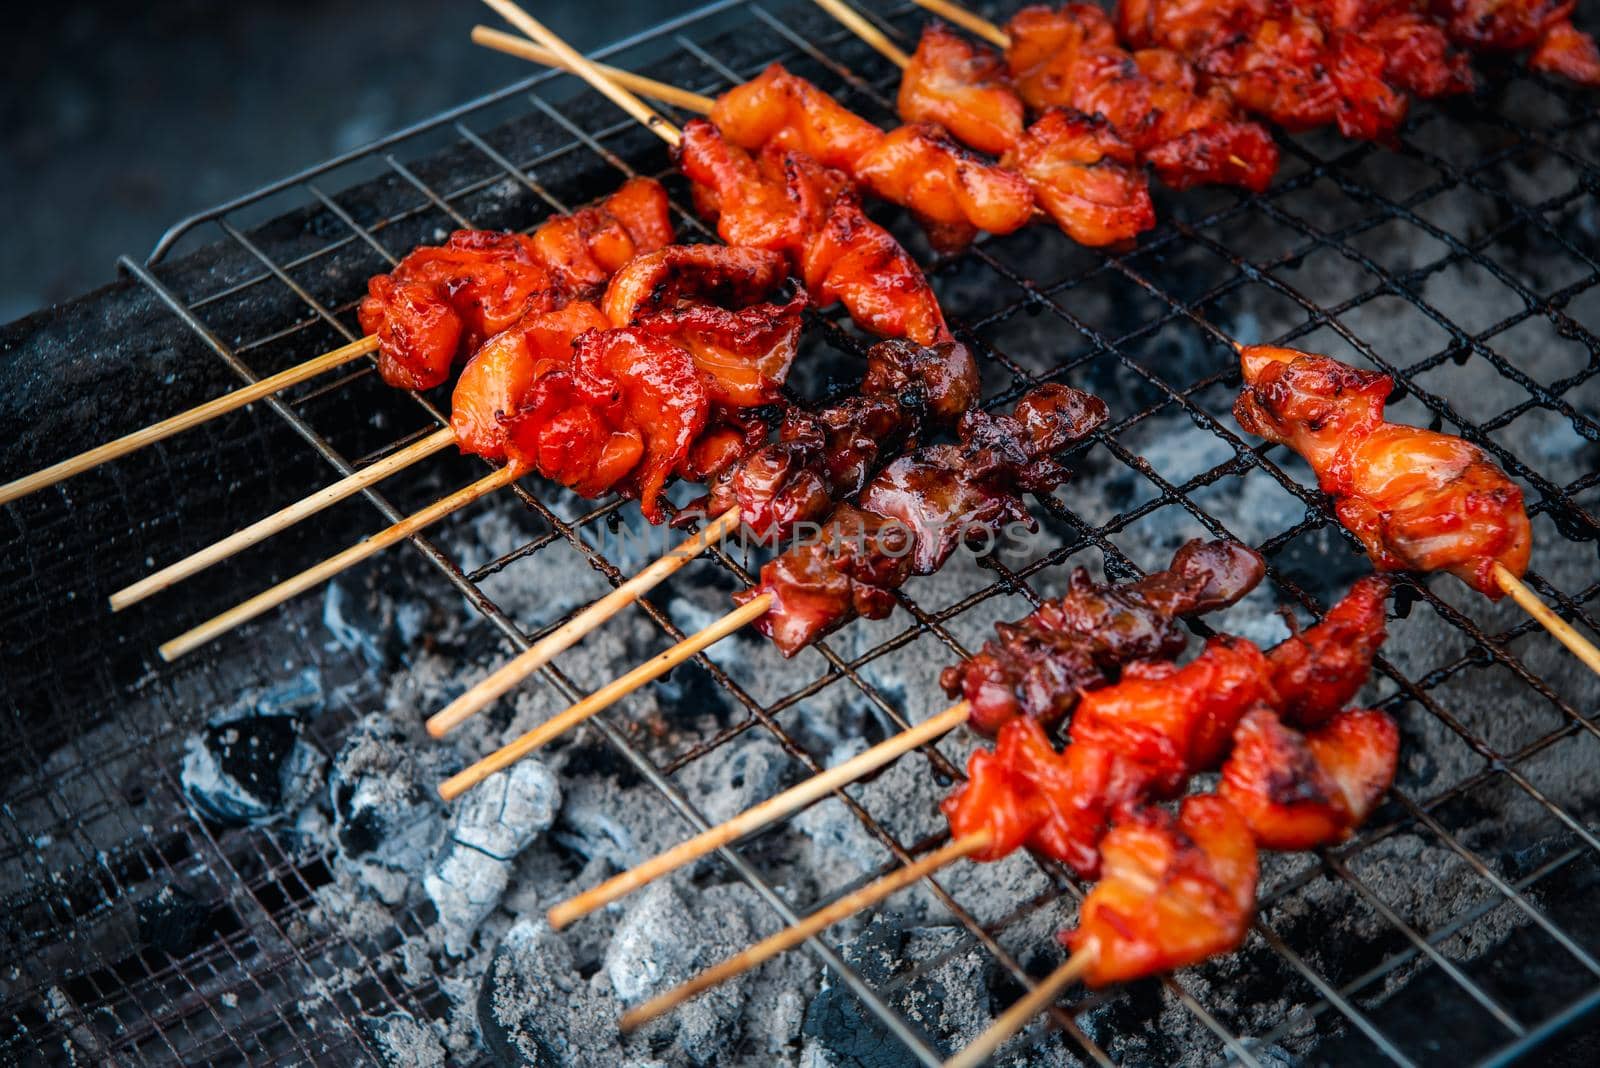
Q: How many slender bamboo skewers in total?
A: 13